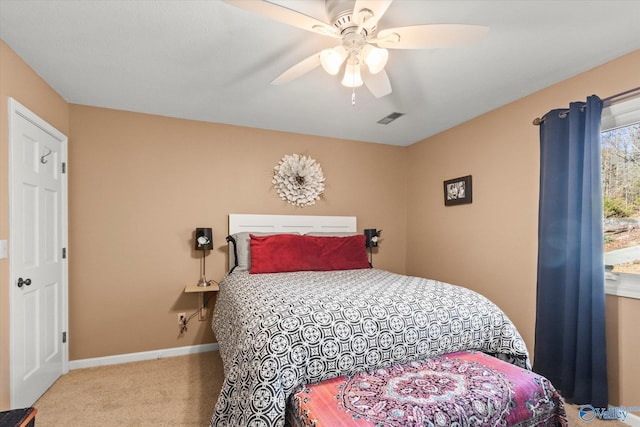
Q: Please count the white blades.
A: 5